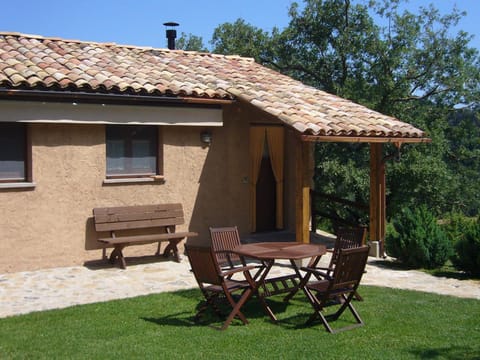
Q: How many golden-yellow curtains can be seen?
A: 2